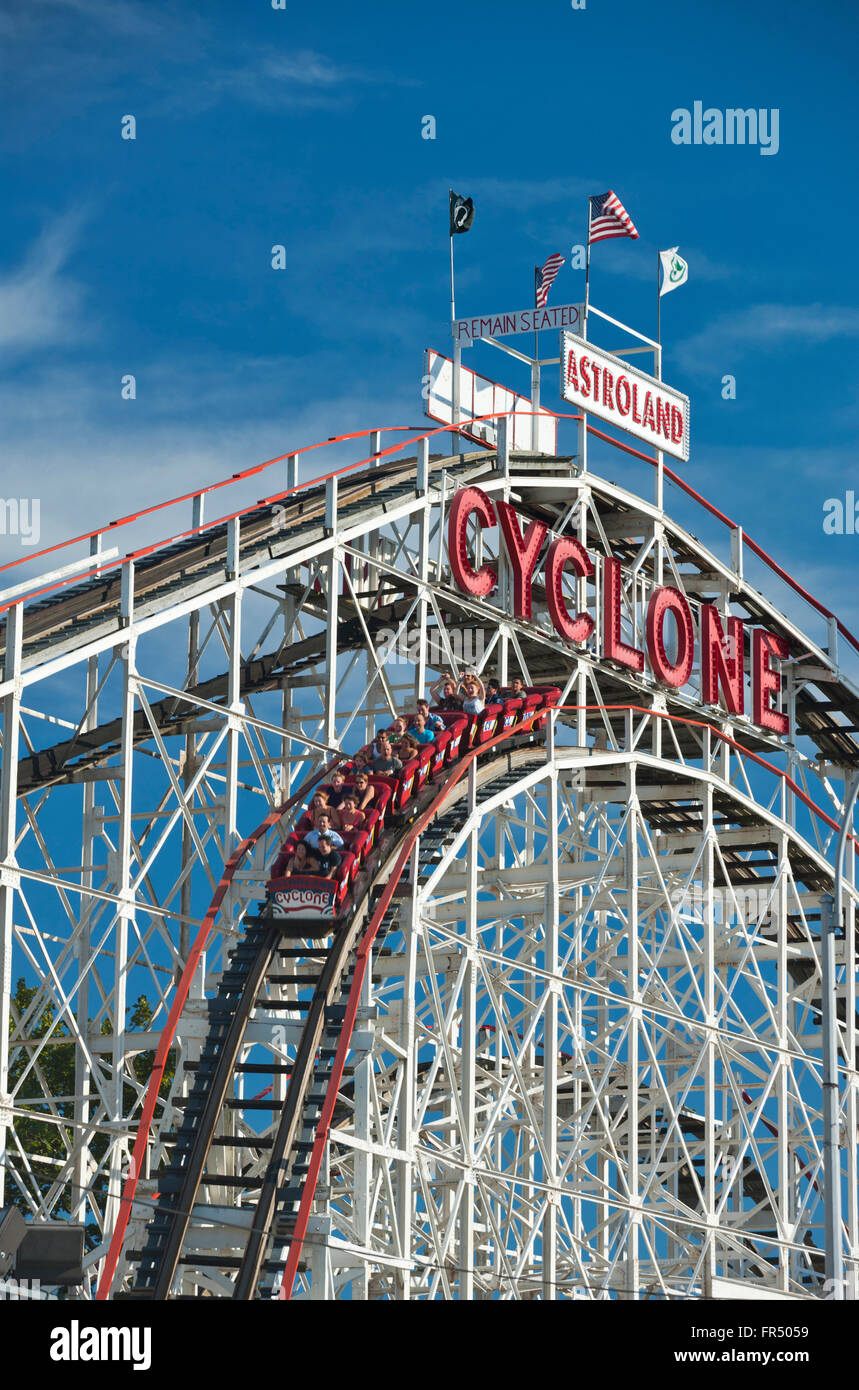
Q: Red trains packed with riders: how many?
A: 1